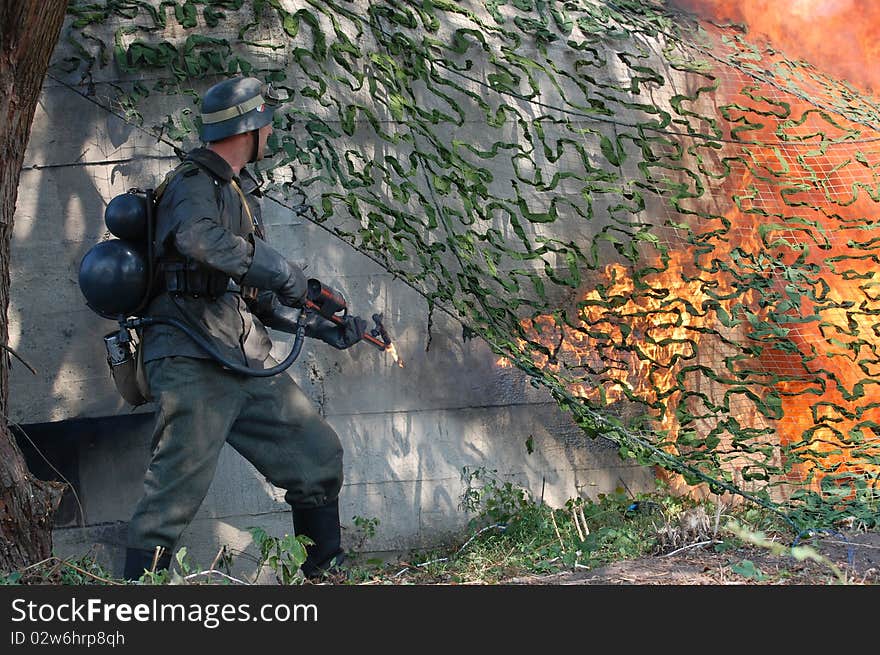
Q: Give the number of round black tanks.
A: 2